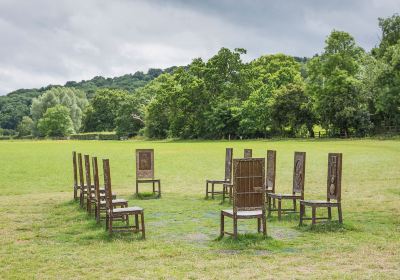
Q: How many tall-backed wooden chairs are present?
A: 12